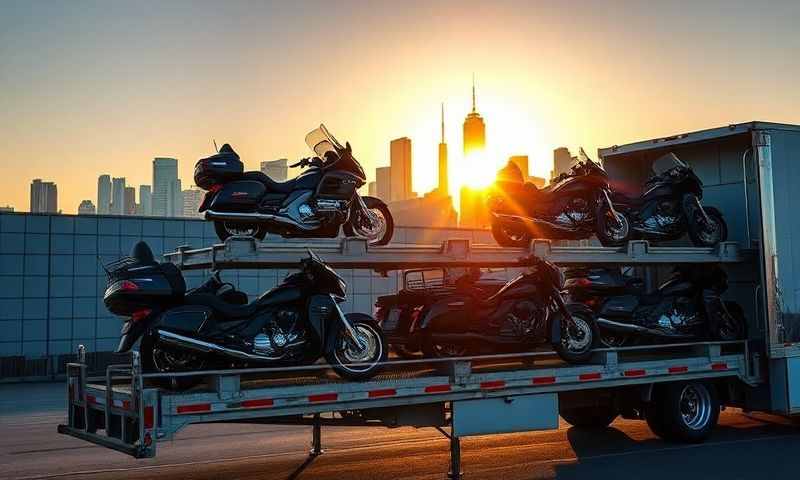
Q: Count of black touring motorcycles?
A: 6